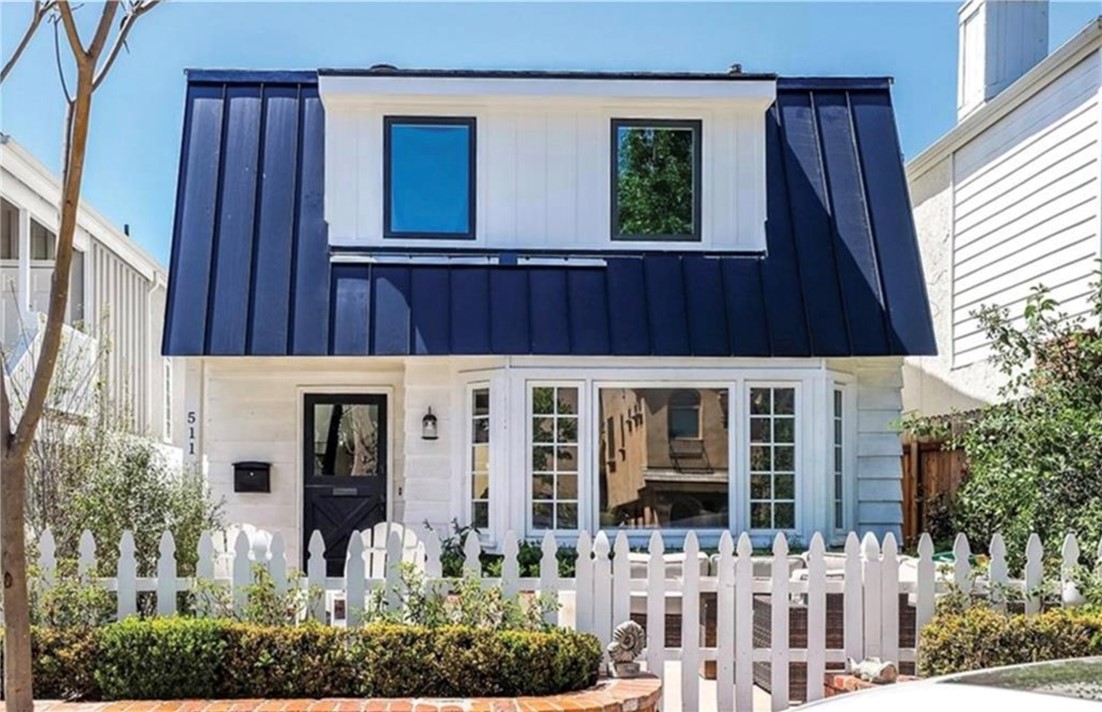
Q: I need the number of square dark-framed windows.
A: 2